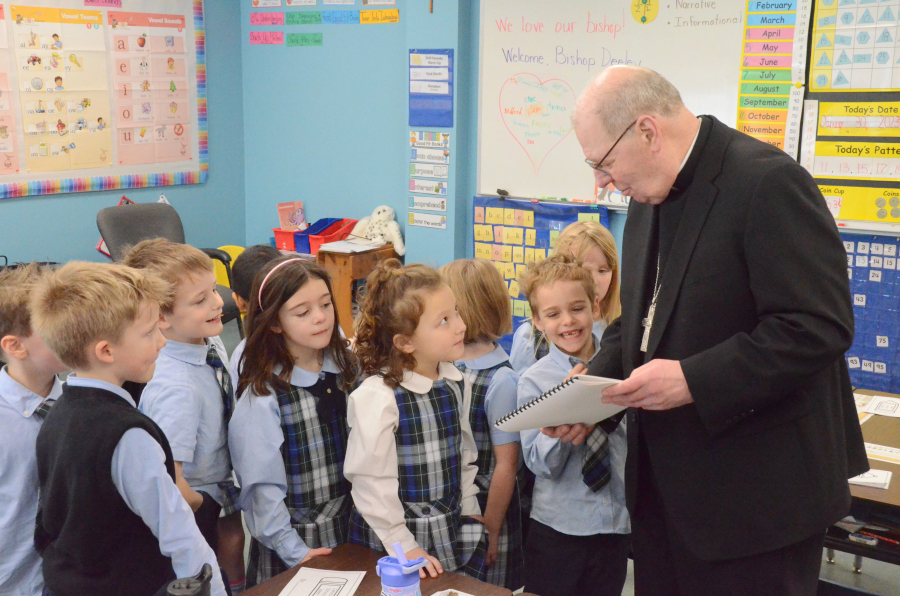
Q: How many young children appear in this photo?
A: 9